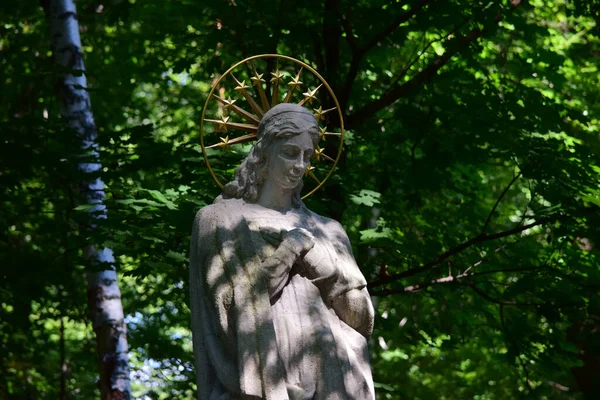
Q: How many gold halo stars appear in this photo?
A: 12